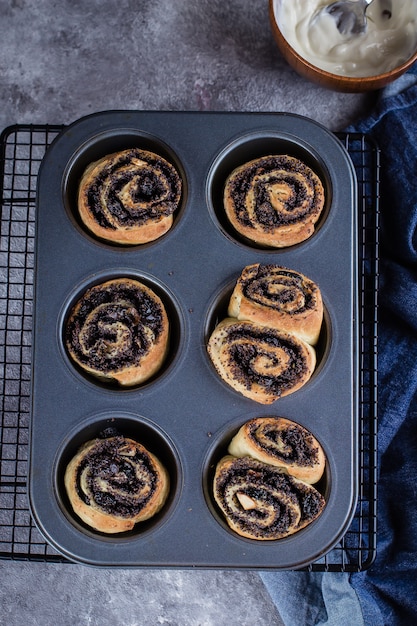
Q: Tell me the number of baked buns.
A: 8